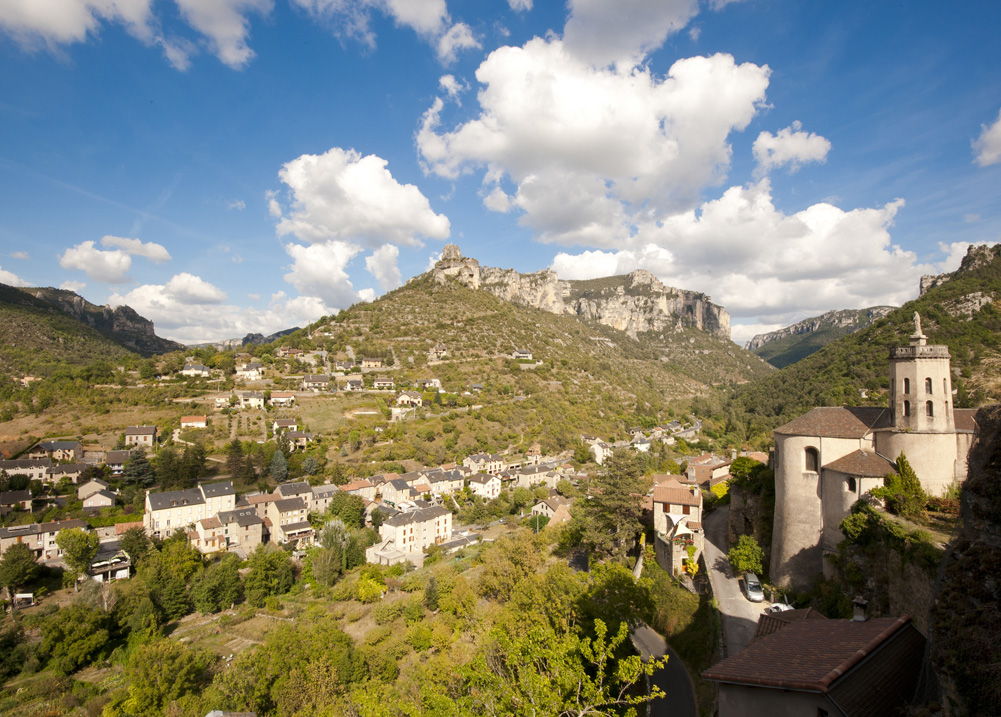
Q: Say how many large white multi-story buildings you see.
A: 2